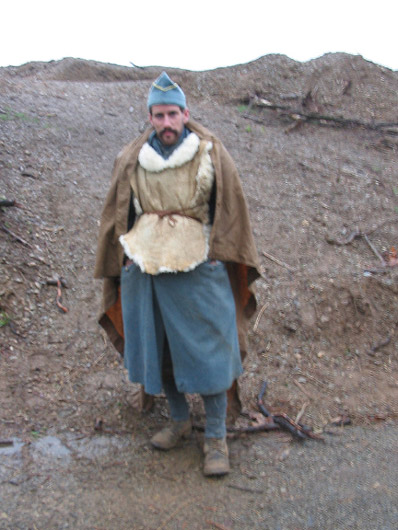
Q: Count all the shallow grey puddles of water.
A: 2